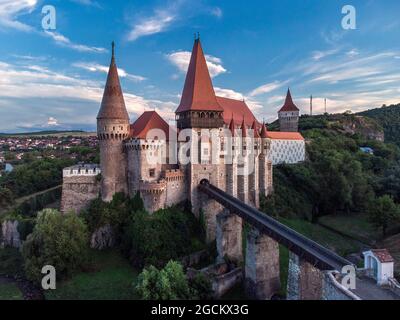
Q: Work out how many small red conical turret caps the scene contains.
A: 4